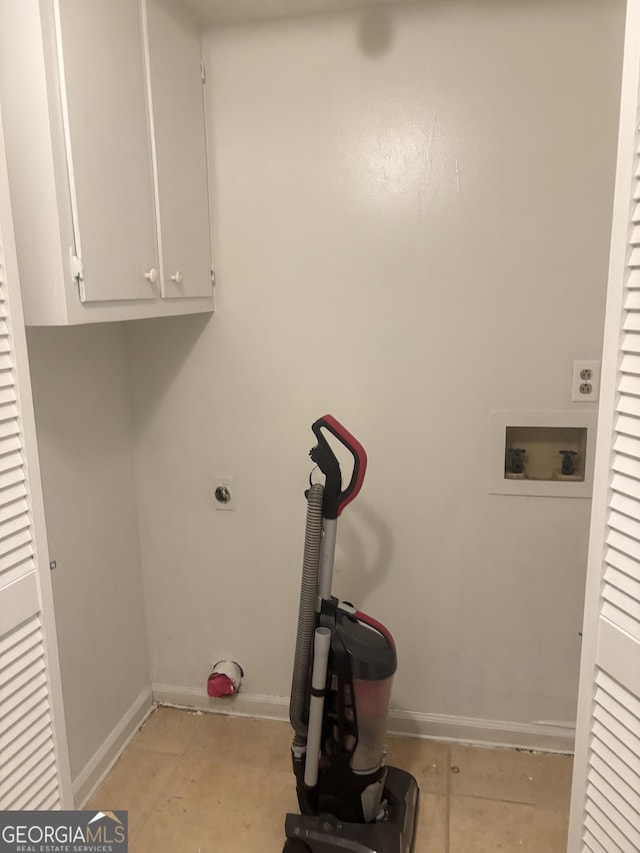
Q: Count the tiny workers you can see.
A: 0